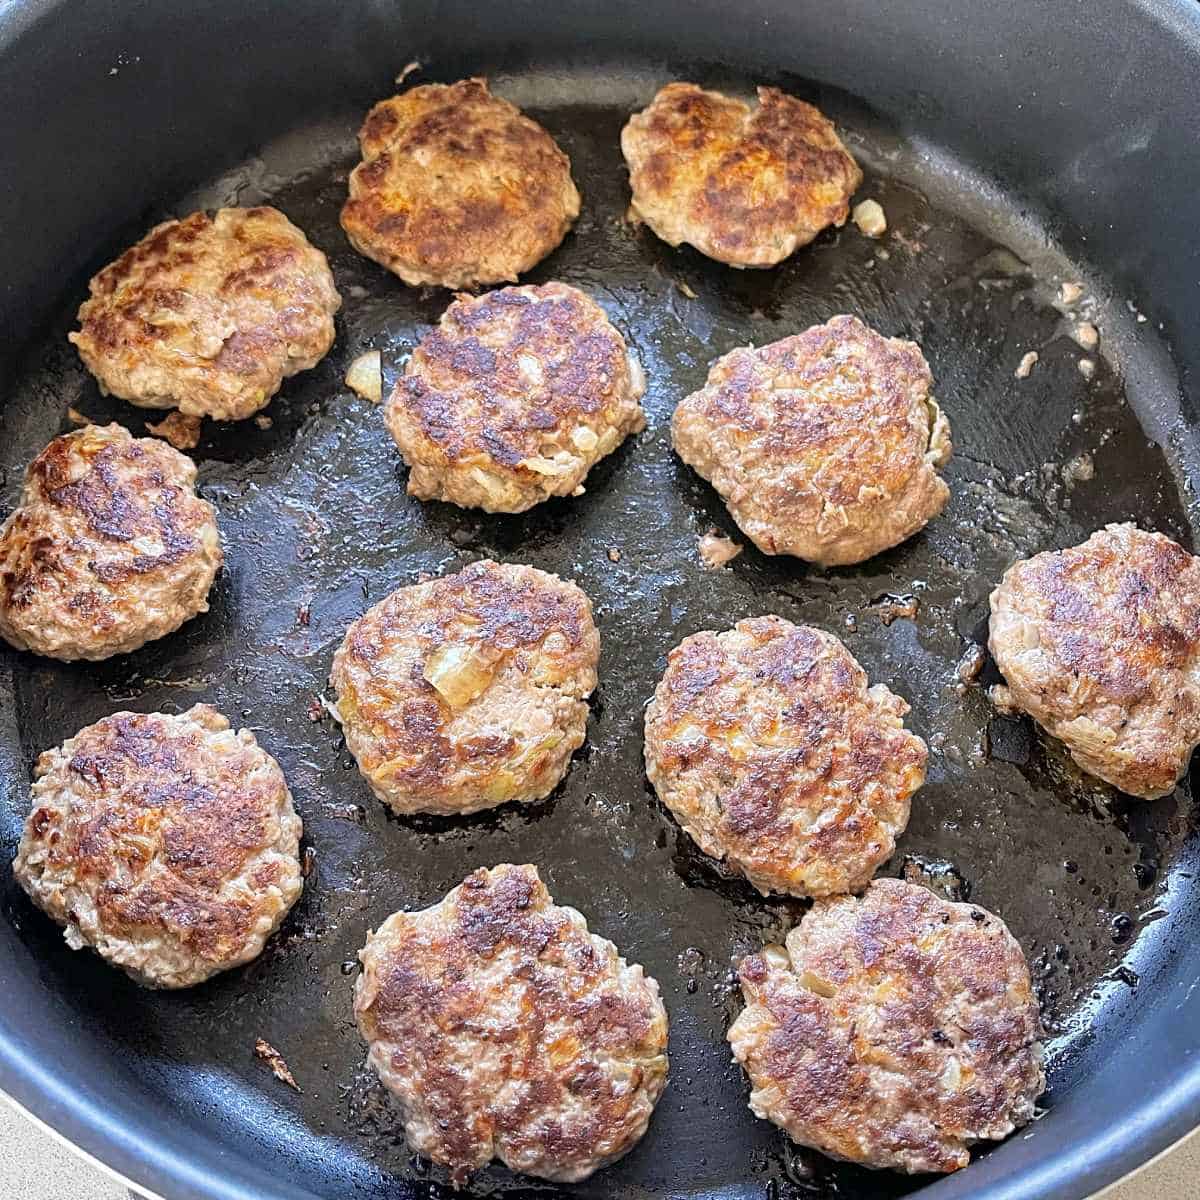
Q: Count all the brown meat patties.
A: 12